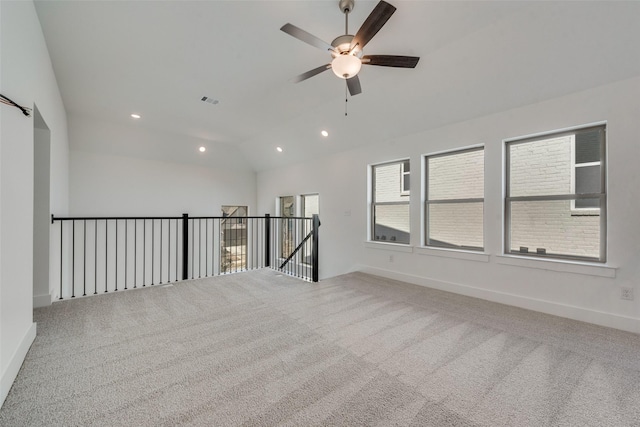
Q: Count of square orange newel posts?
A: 0